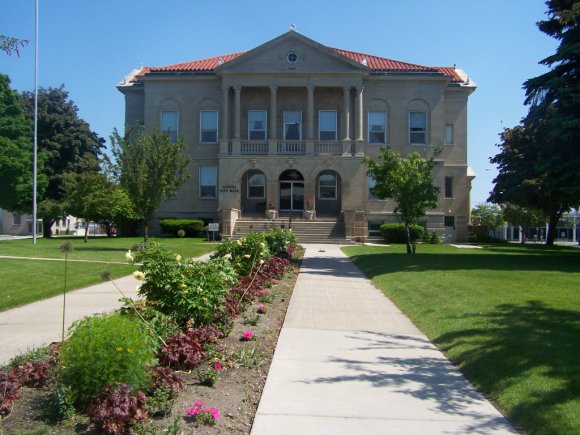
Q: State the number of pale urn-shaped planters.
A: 2